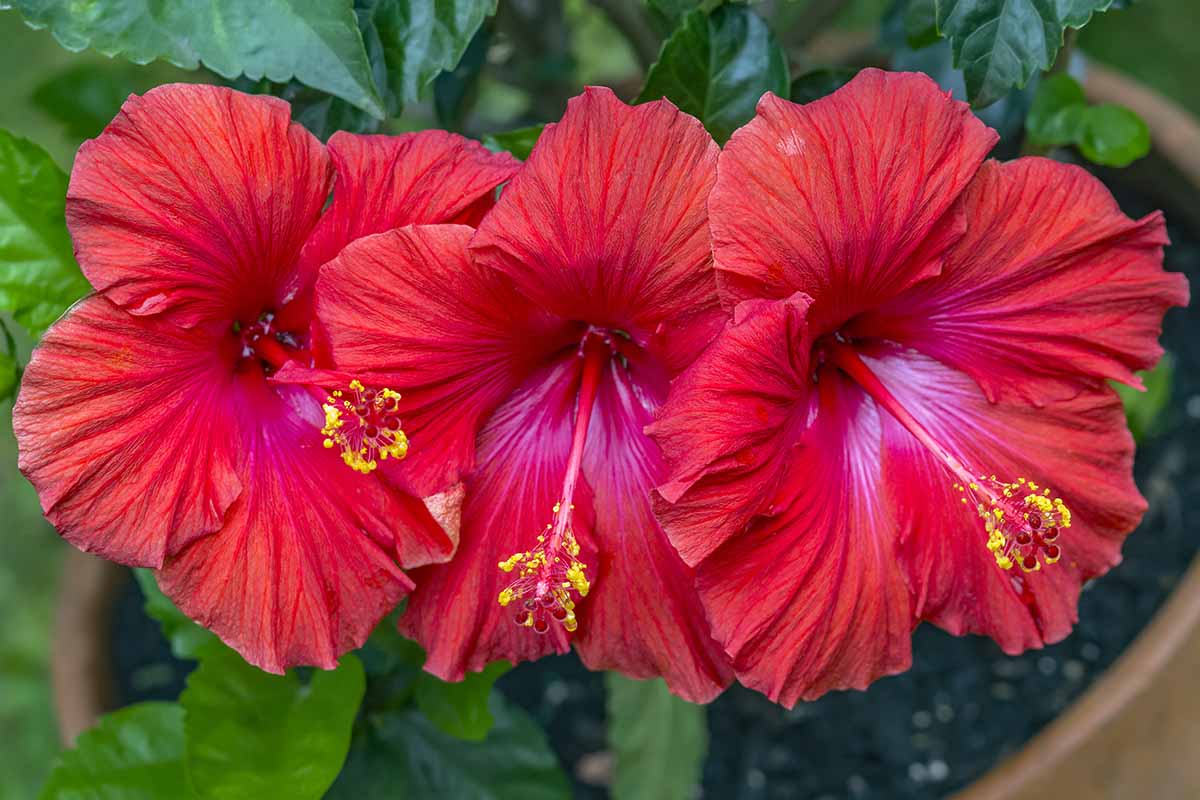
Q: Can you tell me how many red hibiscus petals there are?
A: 15